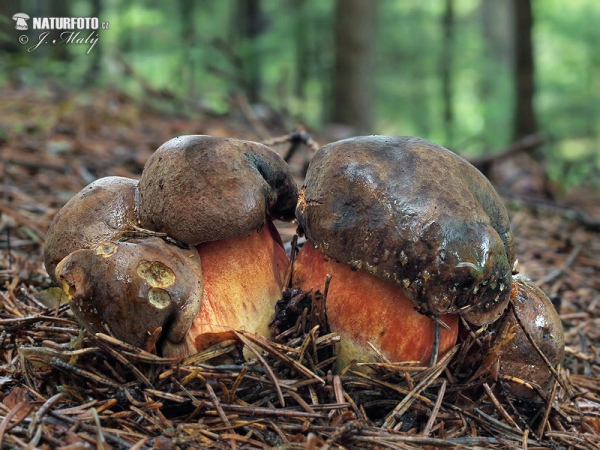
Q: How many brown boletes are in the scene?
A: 5